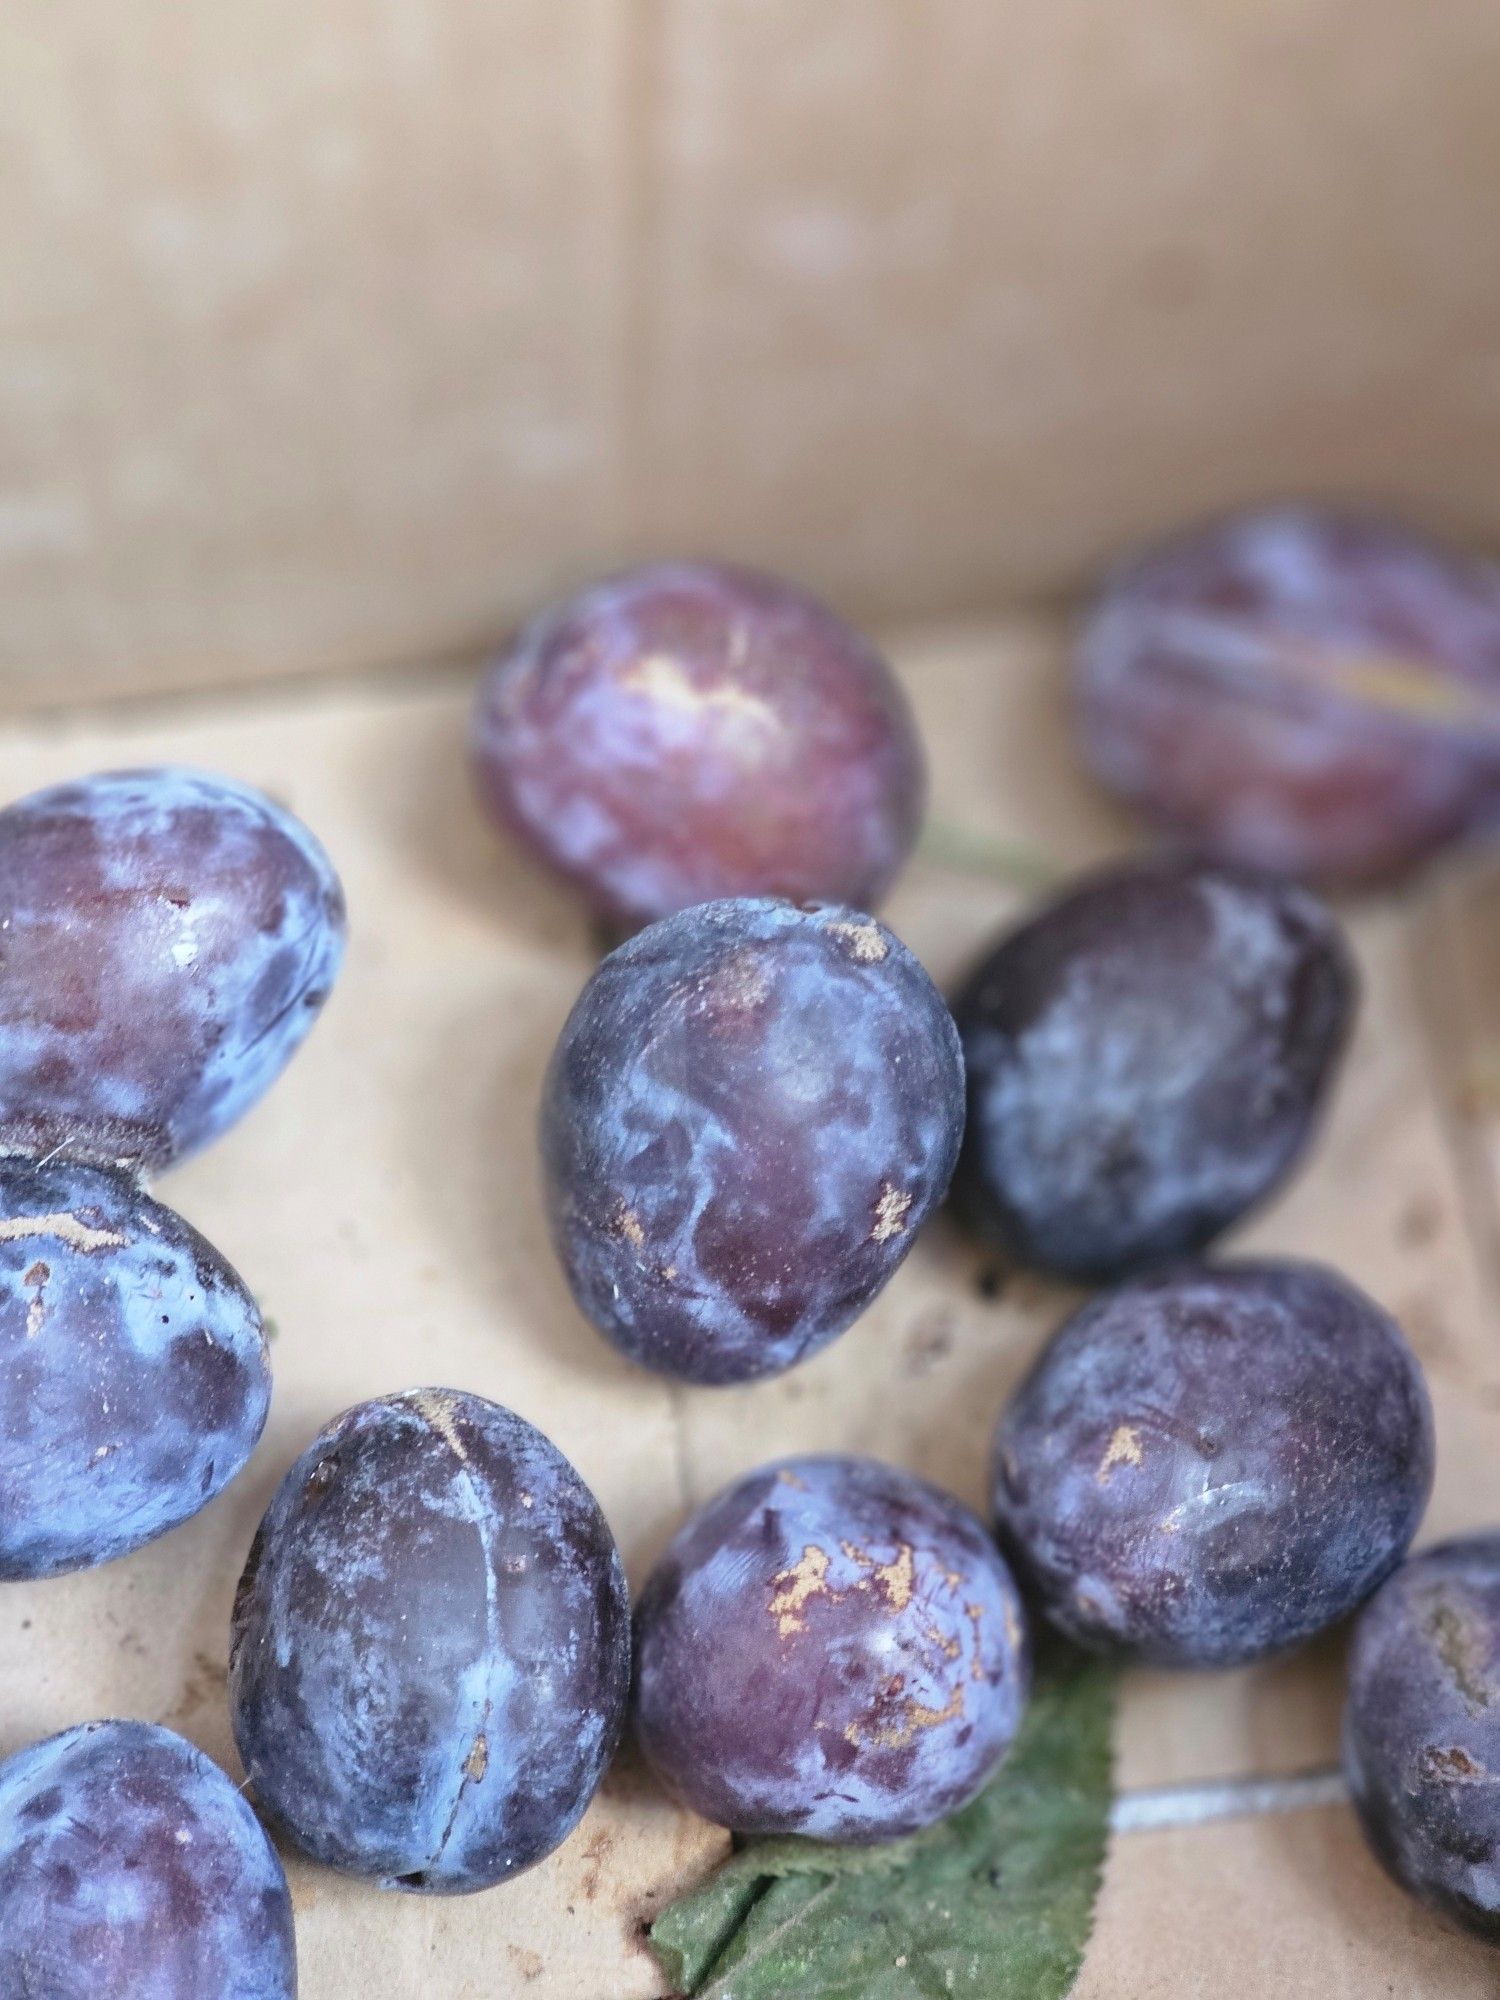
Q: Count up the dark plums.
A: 11